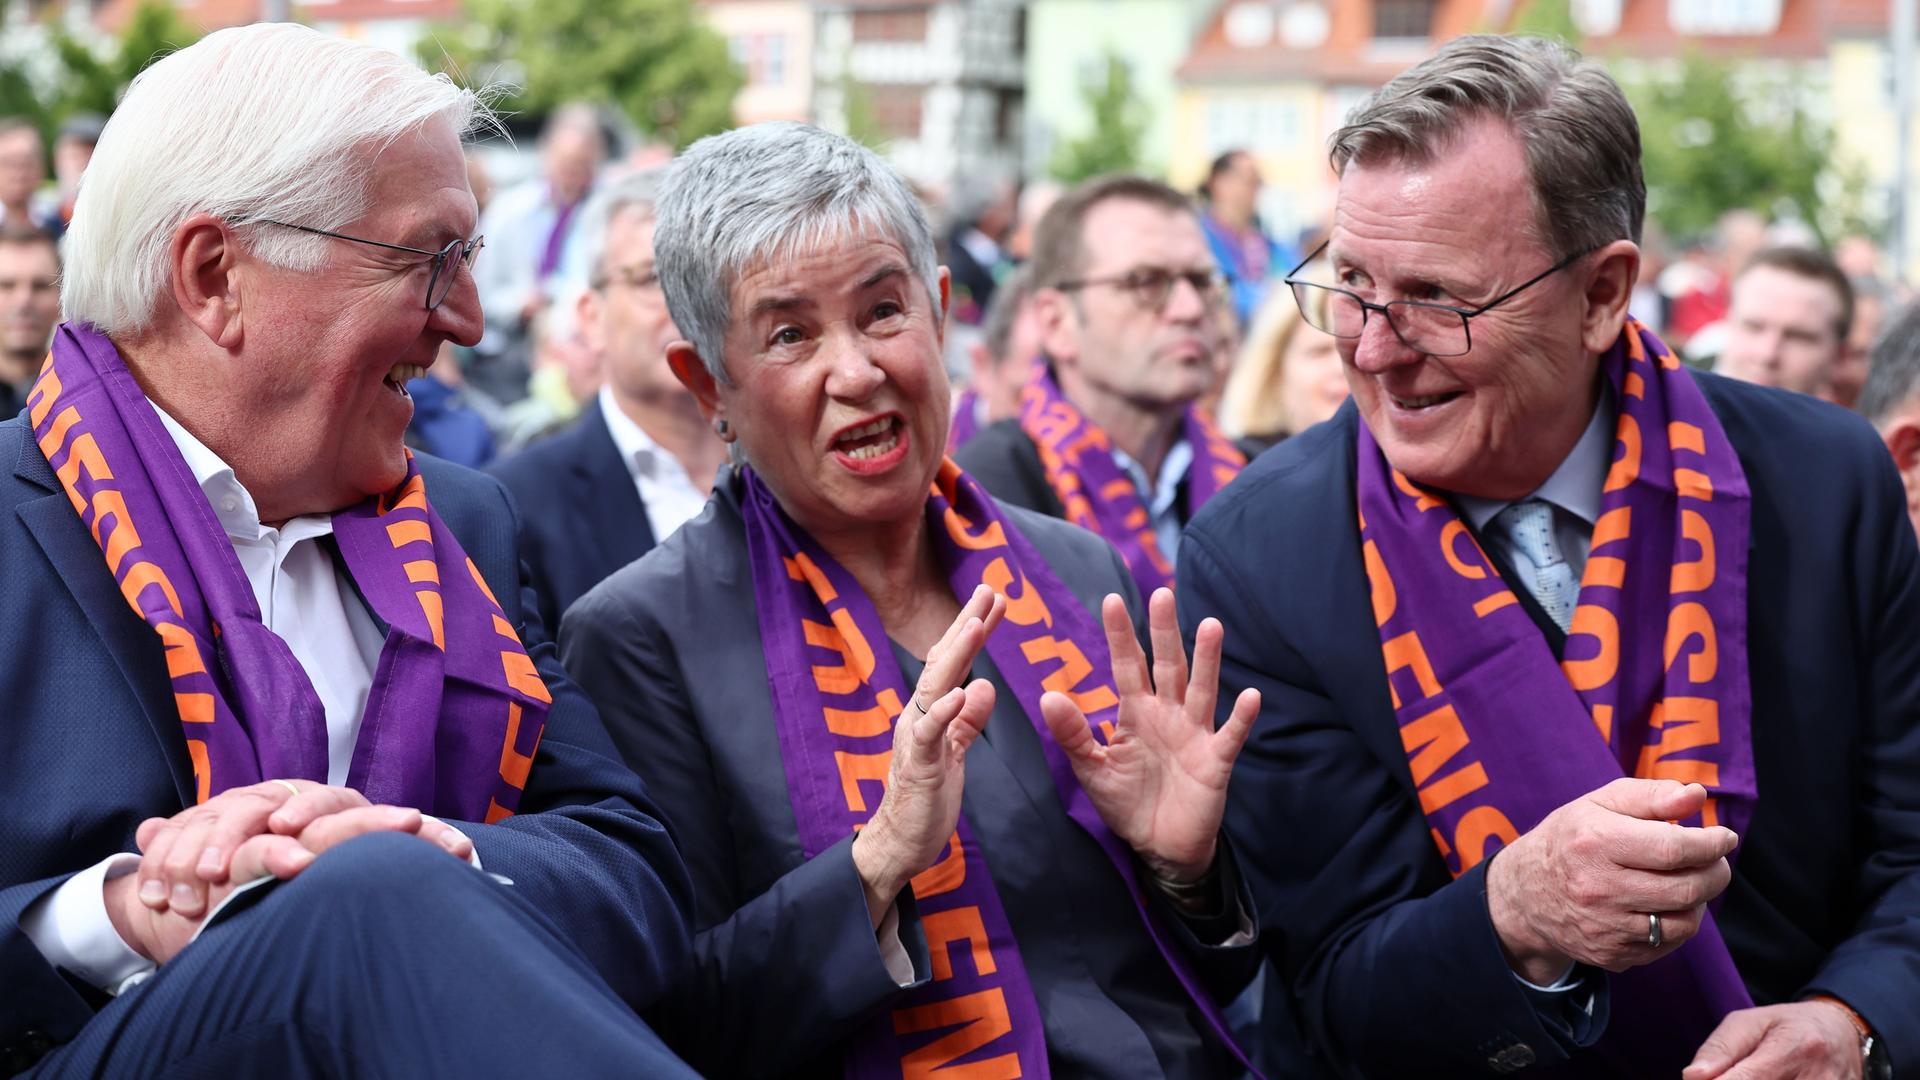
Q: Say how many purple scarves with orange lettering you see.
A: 4